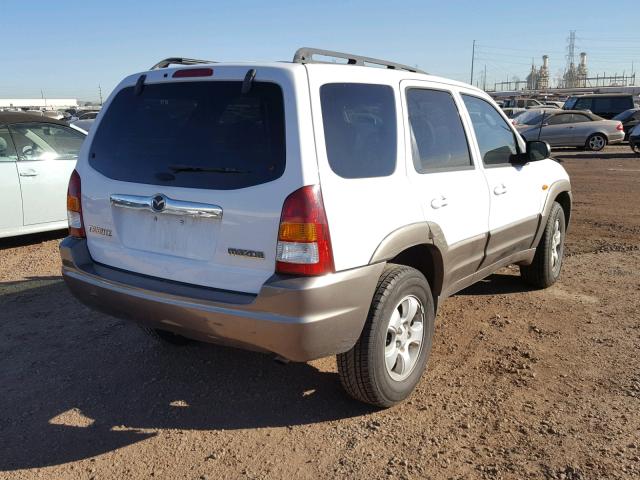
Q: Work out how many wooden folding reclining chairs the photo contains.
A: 0